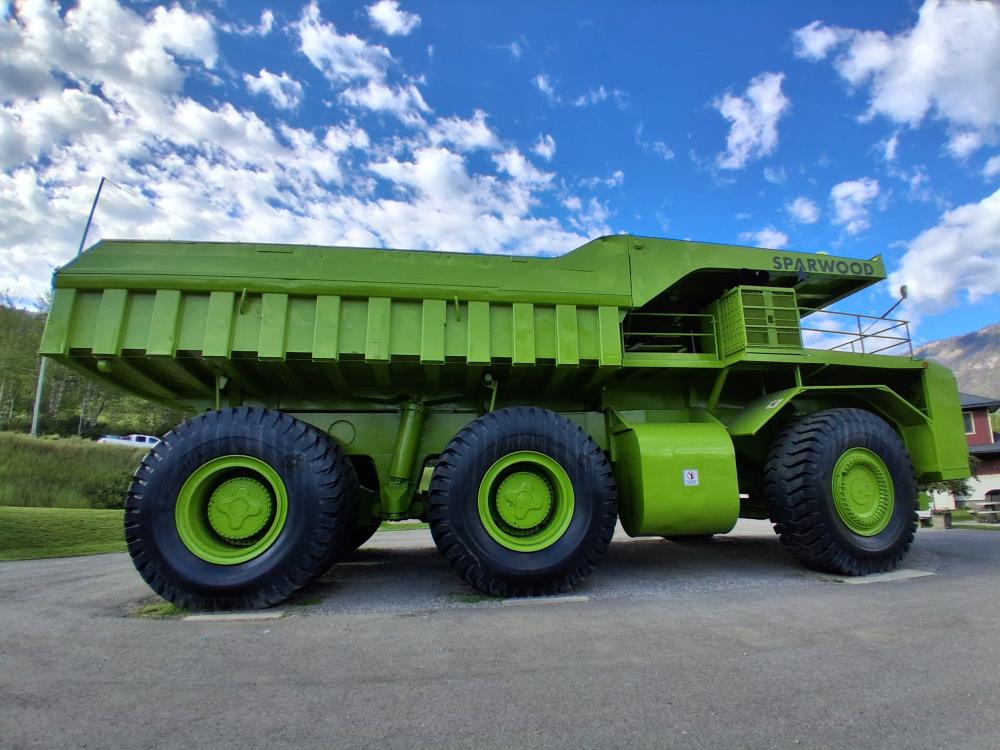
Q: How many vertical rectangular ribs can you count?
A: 12